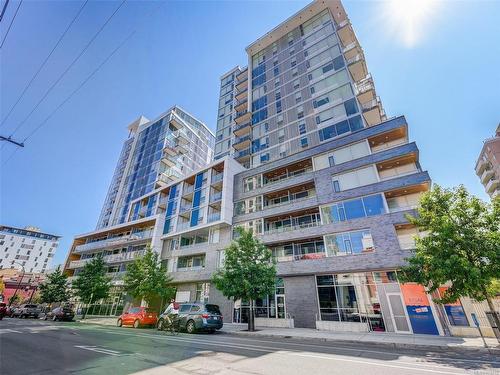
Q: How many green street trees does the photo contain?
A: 5